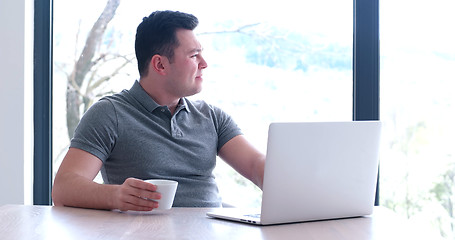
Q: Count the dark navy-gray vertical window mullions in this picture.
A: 2